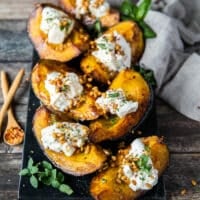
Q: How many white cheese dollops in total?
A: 7